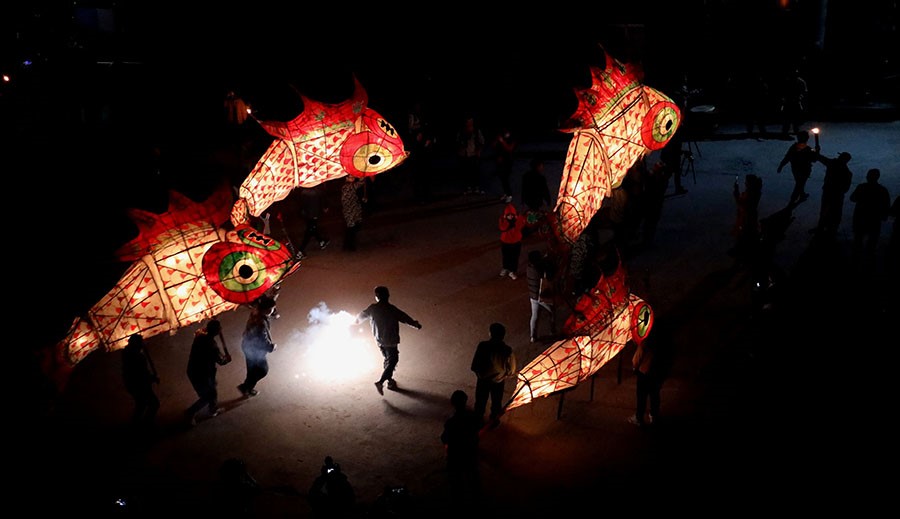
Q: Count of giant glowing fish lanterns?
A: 4